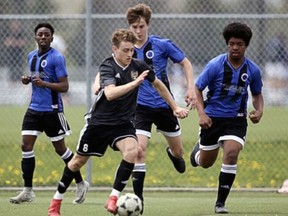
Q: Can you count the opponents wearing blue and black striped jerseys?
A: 3